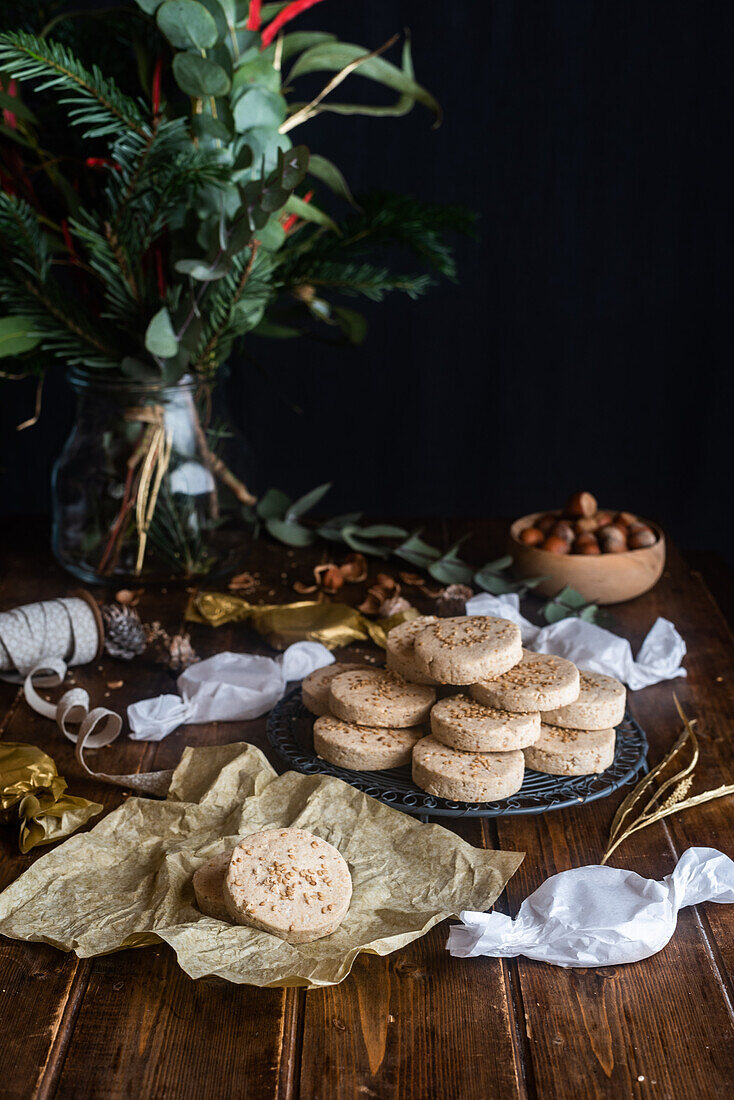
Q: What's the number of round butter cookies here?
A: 12